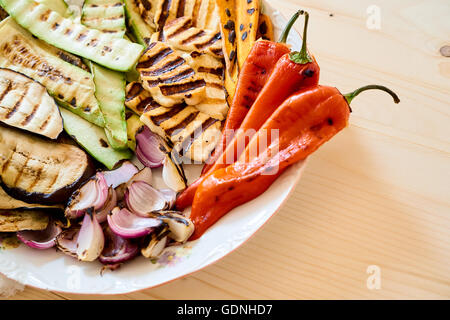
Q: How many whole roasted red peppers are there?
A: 3